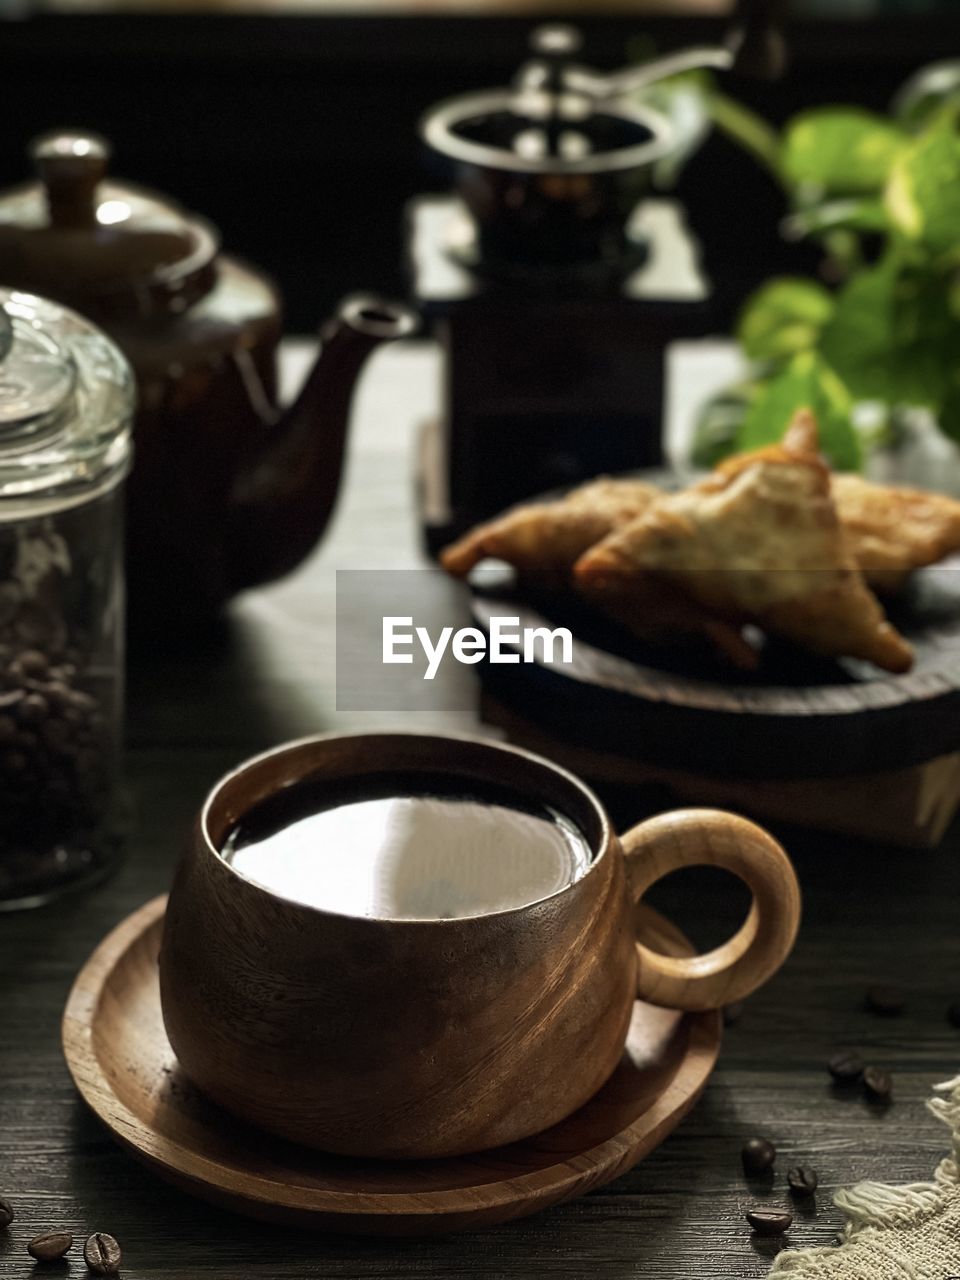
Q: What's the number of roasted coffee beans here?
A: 11